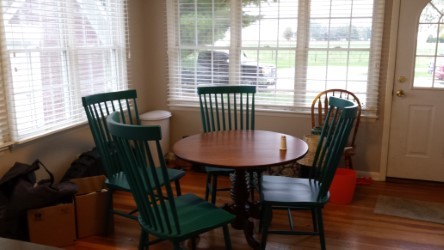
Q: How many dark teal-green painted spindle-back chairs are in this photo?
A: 4